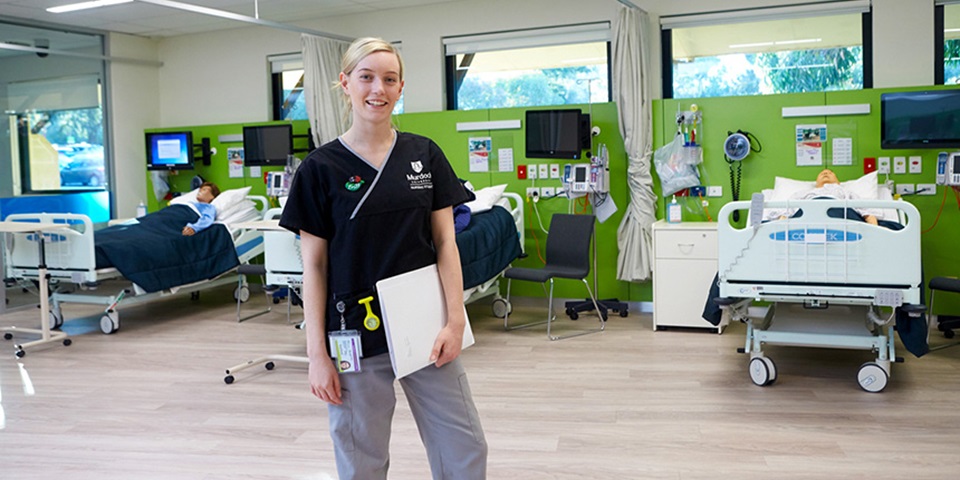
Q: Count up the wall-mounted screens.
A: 4